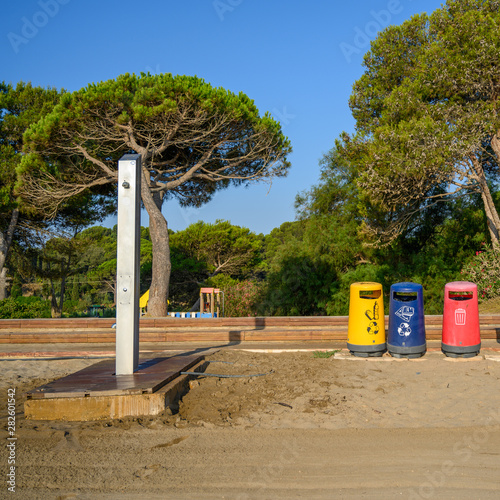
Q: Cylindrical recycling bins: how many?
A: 3